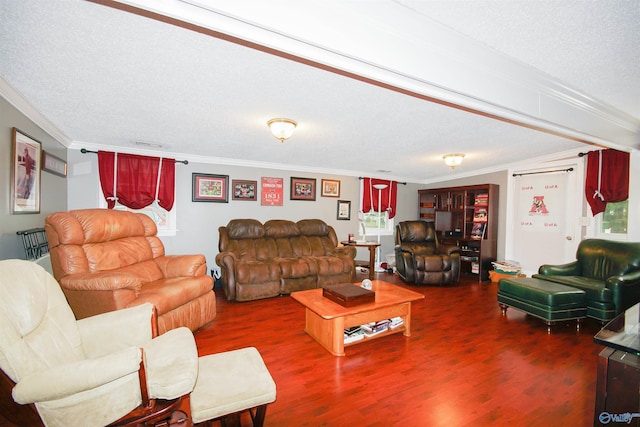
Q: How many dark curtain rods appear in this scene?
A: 4